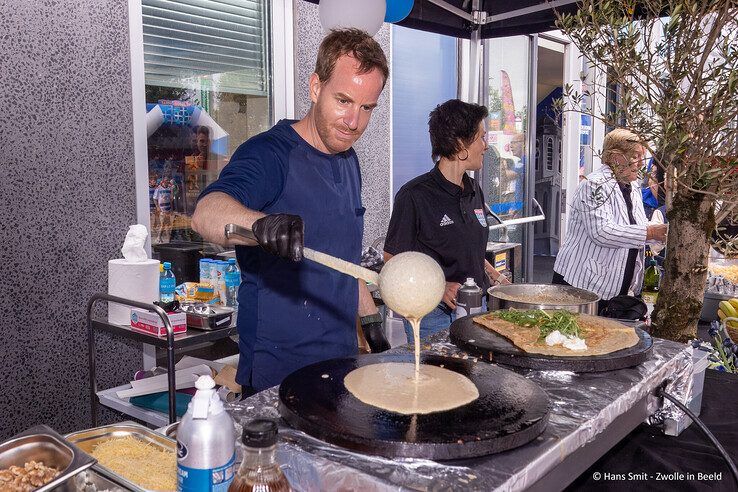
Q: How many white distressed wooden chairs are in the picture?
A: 0